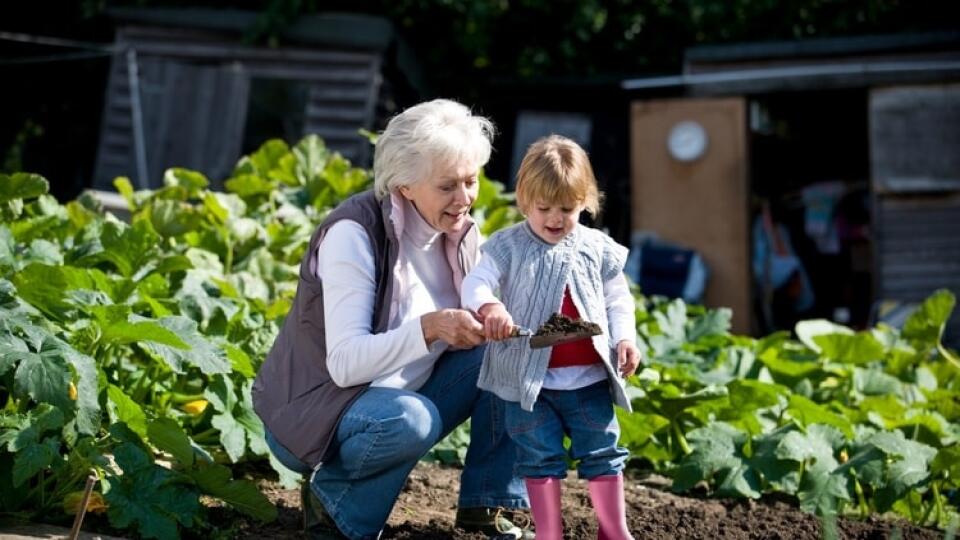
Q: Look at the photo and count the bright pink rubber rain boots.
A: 2